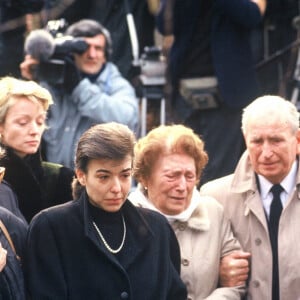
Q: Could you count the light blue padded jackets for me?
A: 1